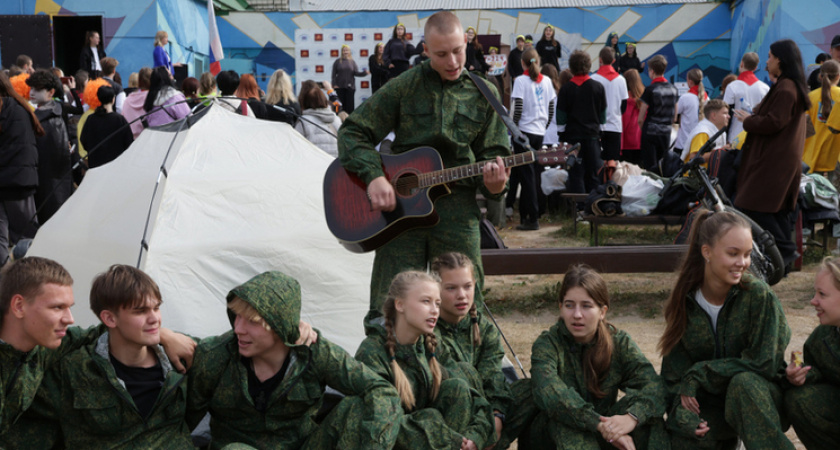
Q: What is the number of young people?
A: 9